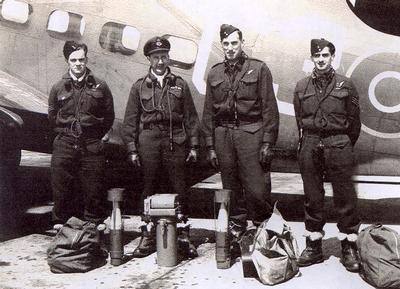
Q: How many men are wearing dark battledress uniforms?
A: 4